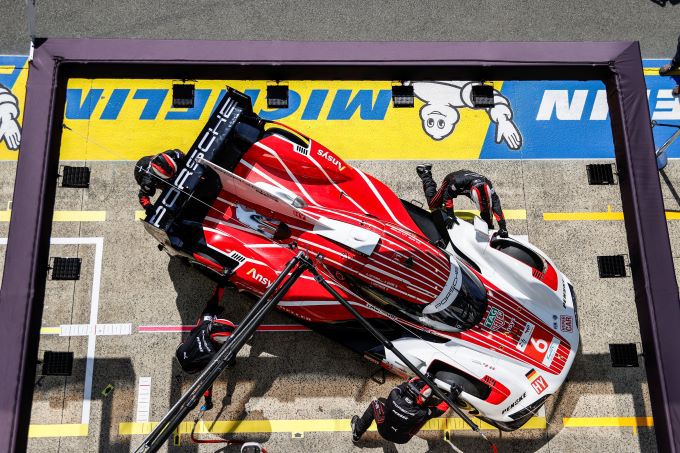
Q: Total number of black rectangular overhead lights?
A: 10